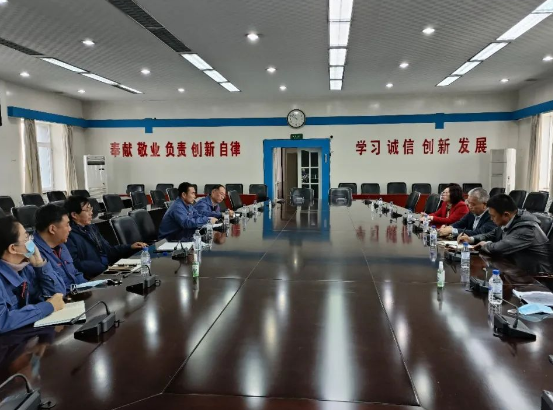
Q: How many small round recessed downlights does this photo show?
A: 14